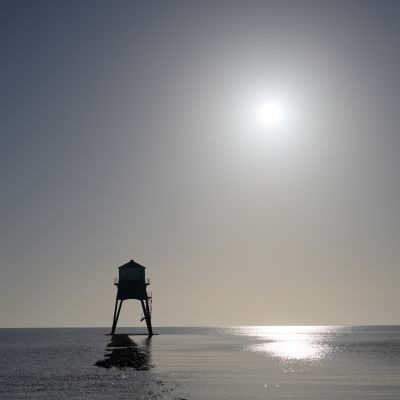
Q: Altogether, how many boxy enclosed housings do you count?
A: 1